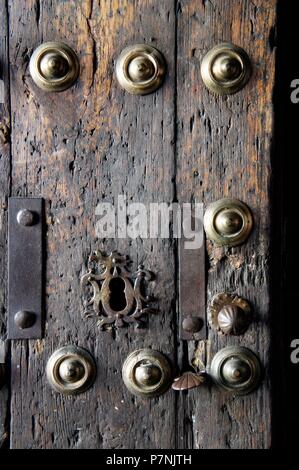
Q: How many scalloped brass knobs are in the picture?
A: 1